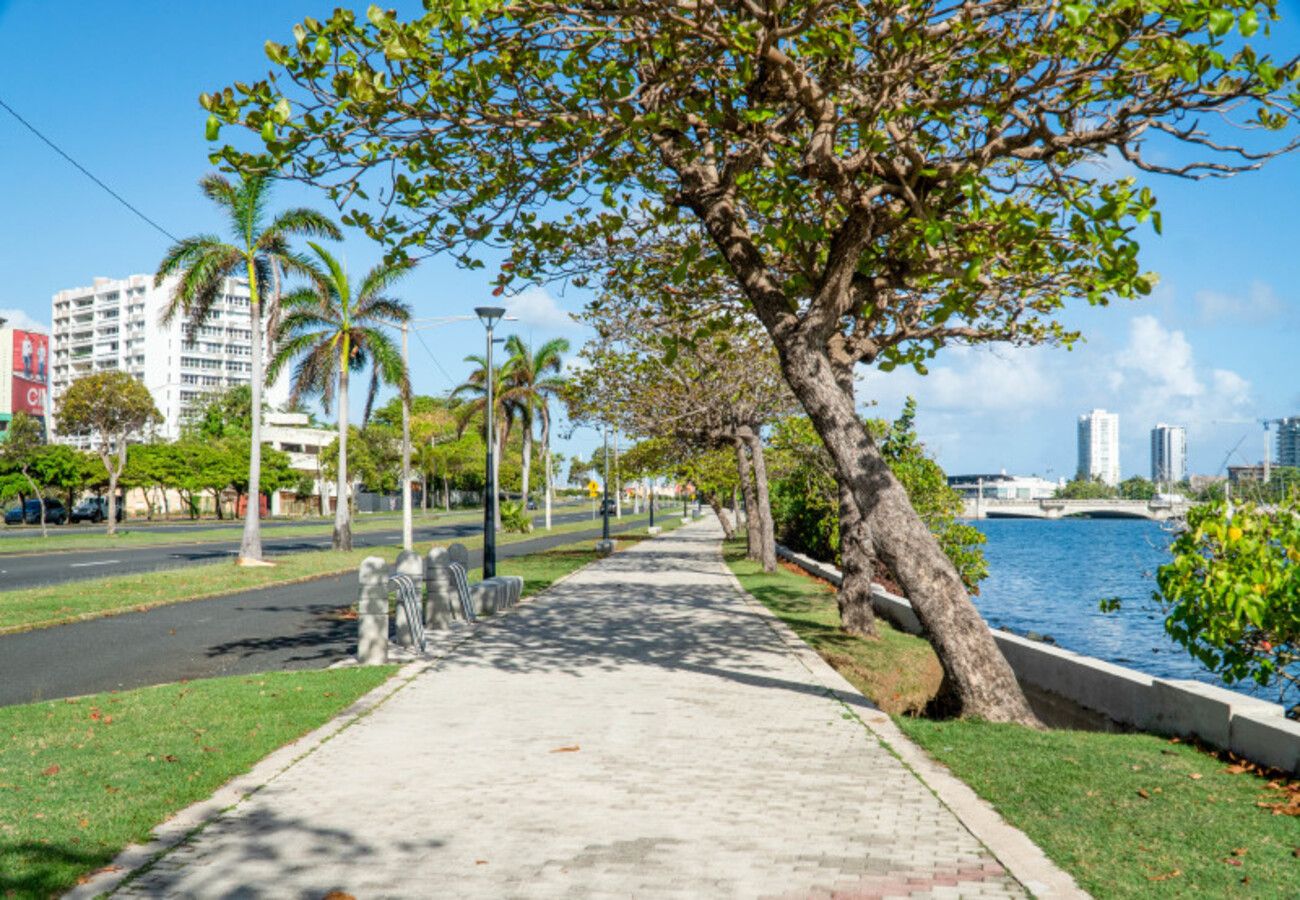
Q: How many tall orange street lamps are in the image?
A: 0